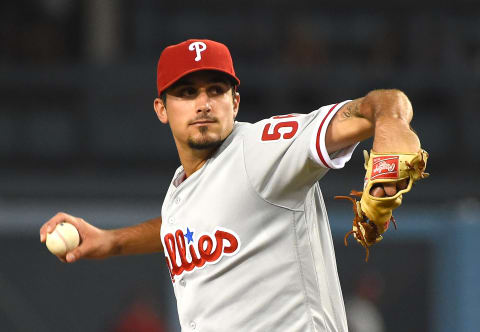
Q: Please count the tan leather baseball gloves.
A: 1